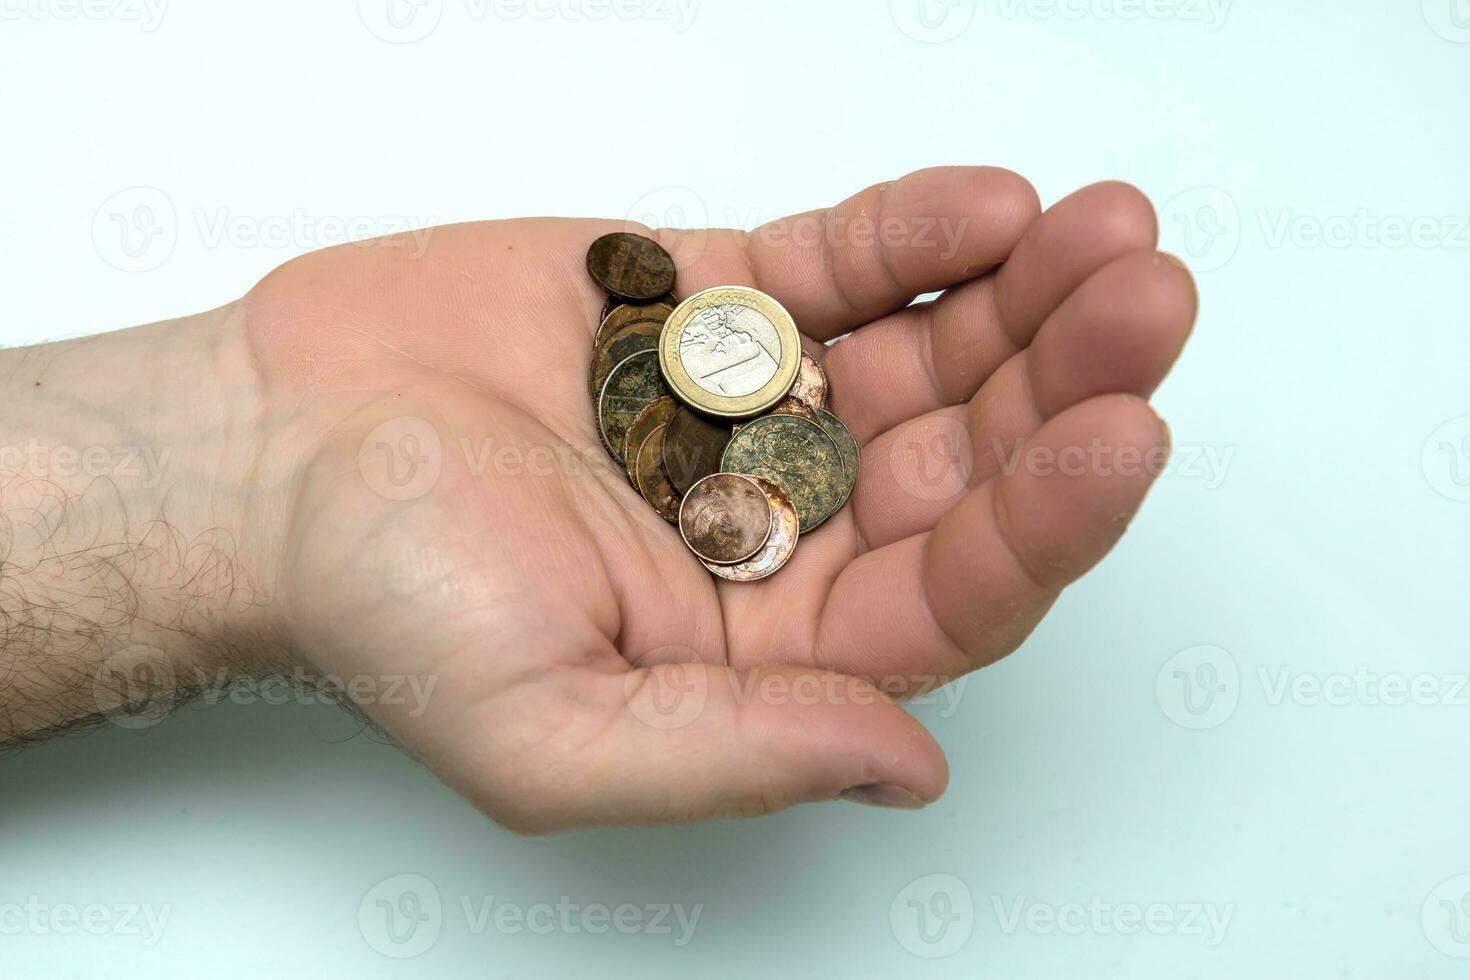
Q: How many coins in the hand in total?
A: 15